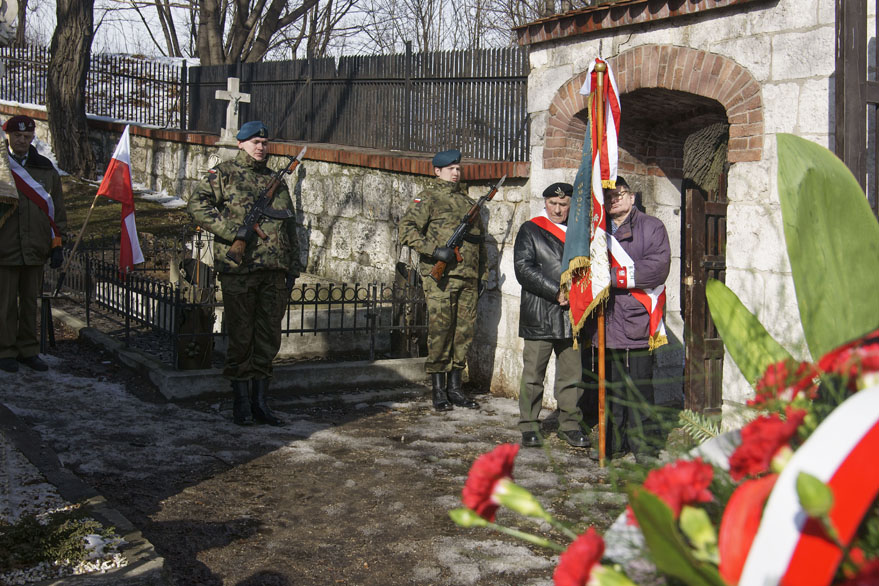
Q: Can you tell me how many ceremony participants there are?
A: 5